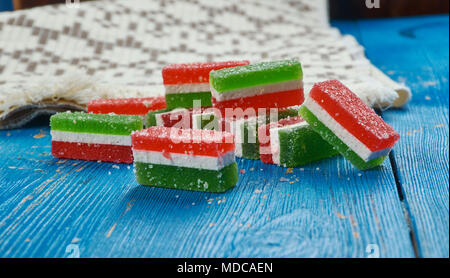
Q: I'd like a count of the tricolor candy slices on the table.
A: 10